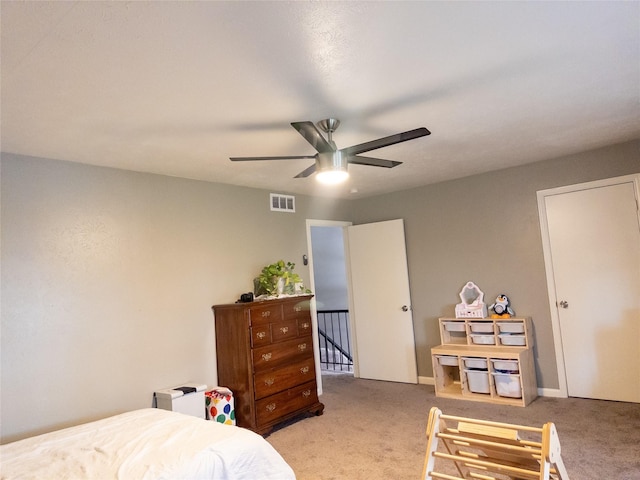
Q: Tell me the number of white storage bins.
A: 10